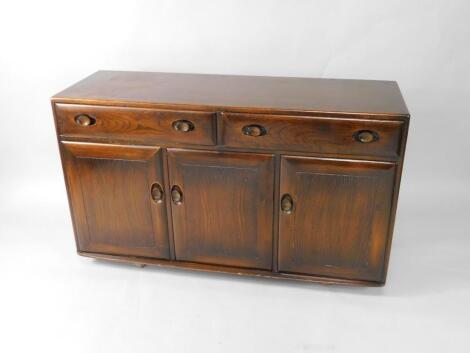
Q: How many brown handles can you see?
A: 7